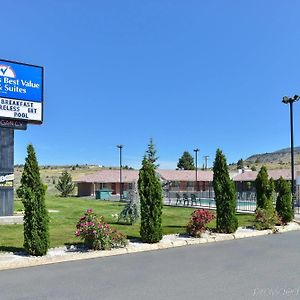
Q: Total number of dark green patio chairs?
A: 3